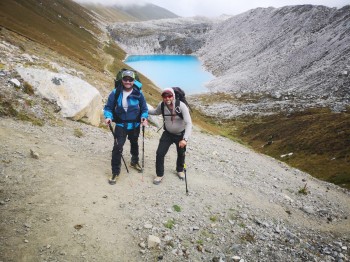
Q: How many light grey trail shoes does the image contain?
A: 2